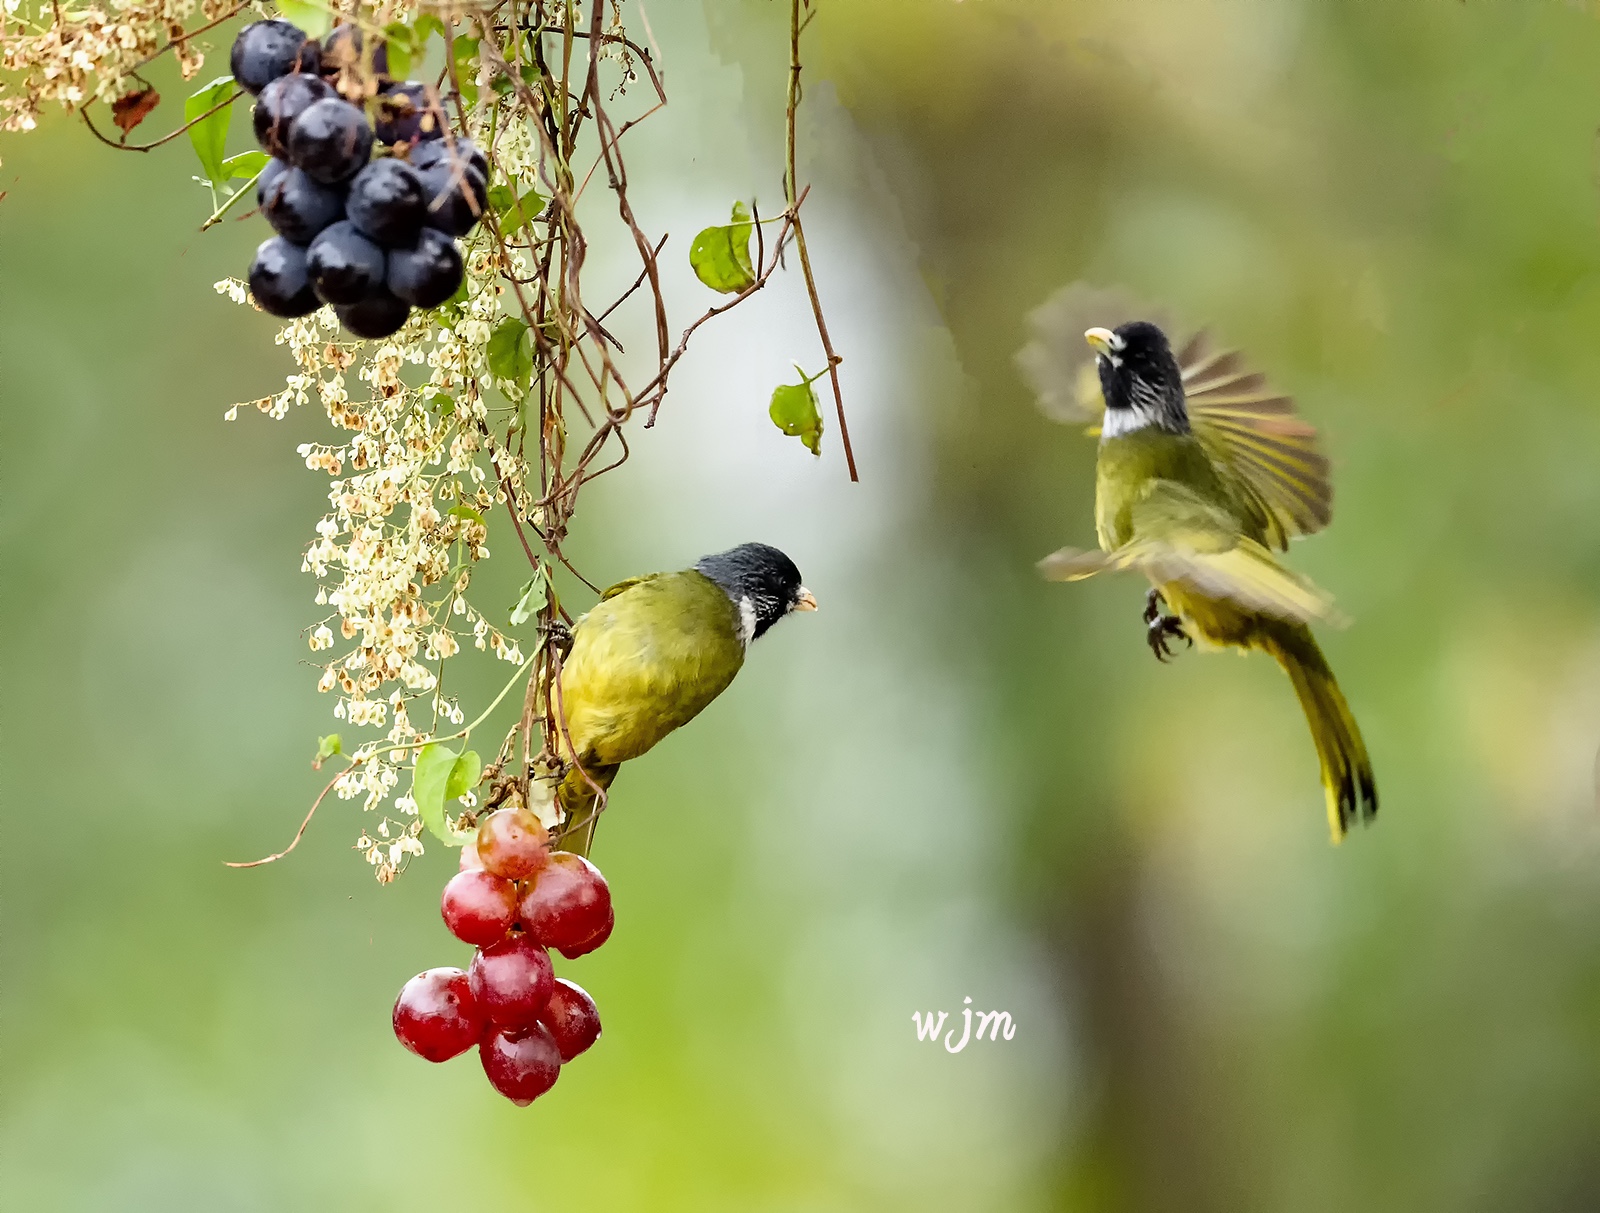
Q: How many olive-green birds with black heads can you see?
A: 2